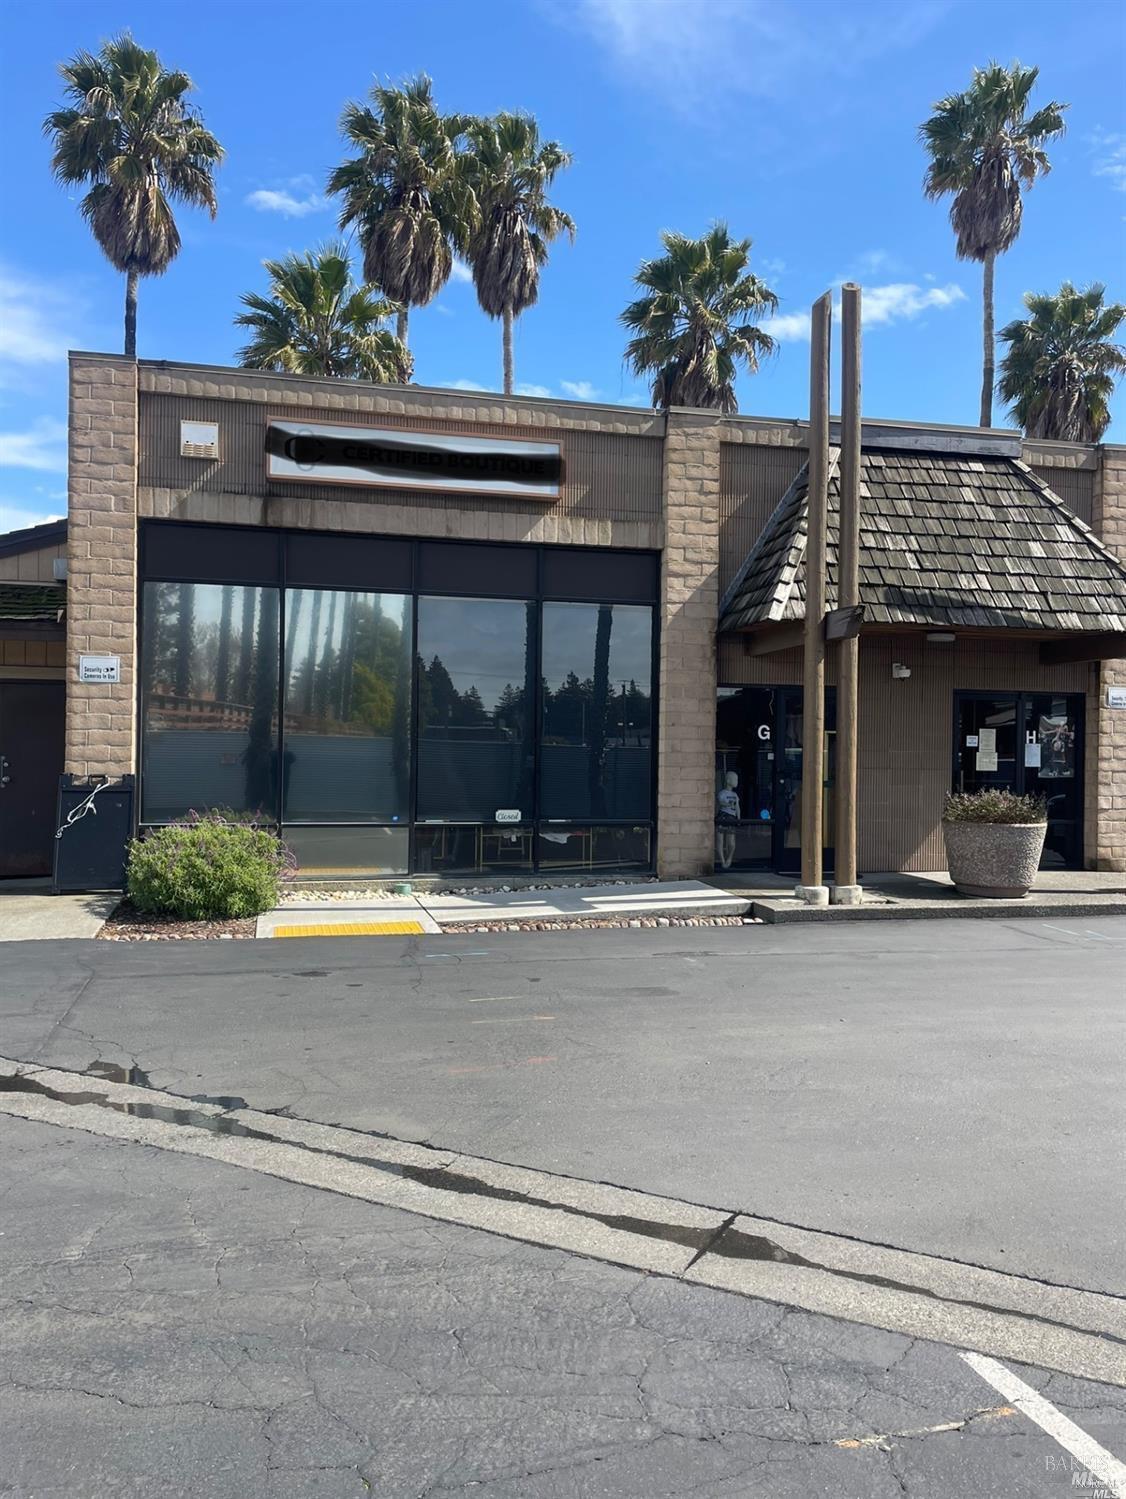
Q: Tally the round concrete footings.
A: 2